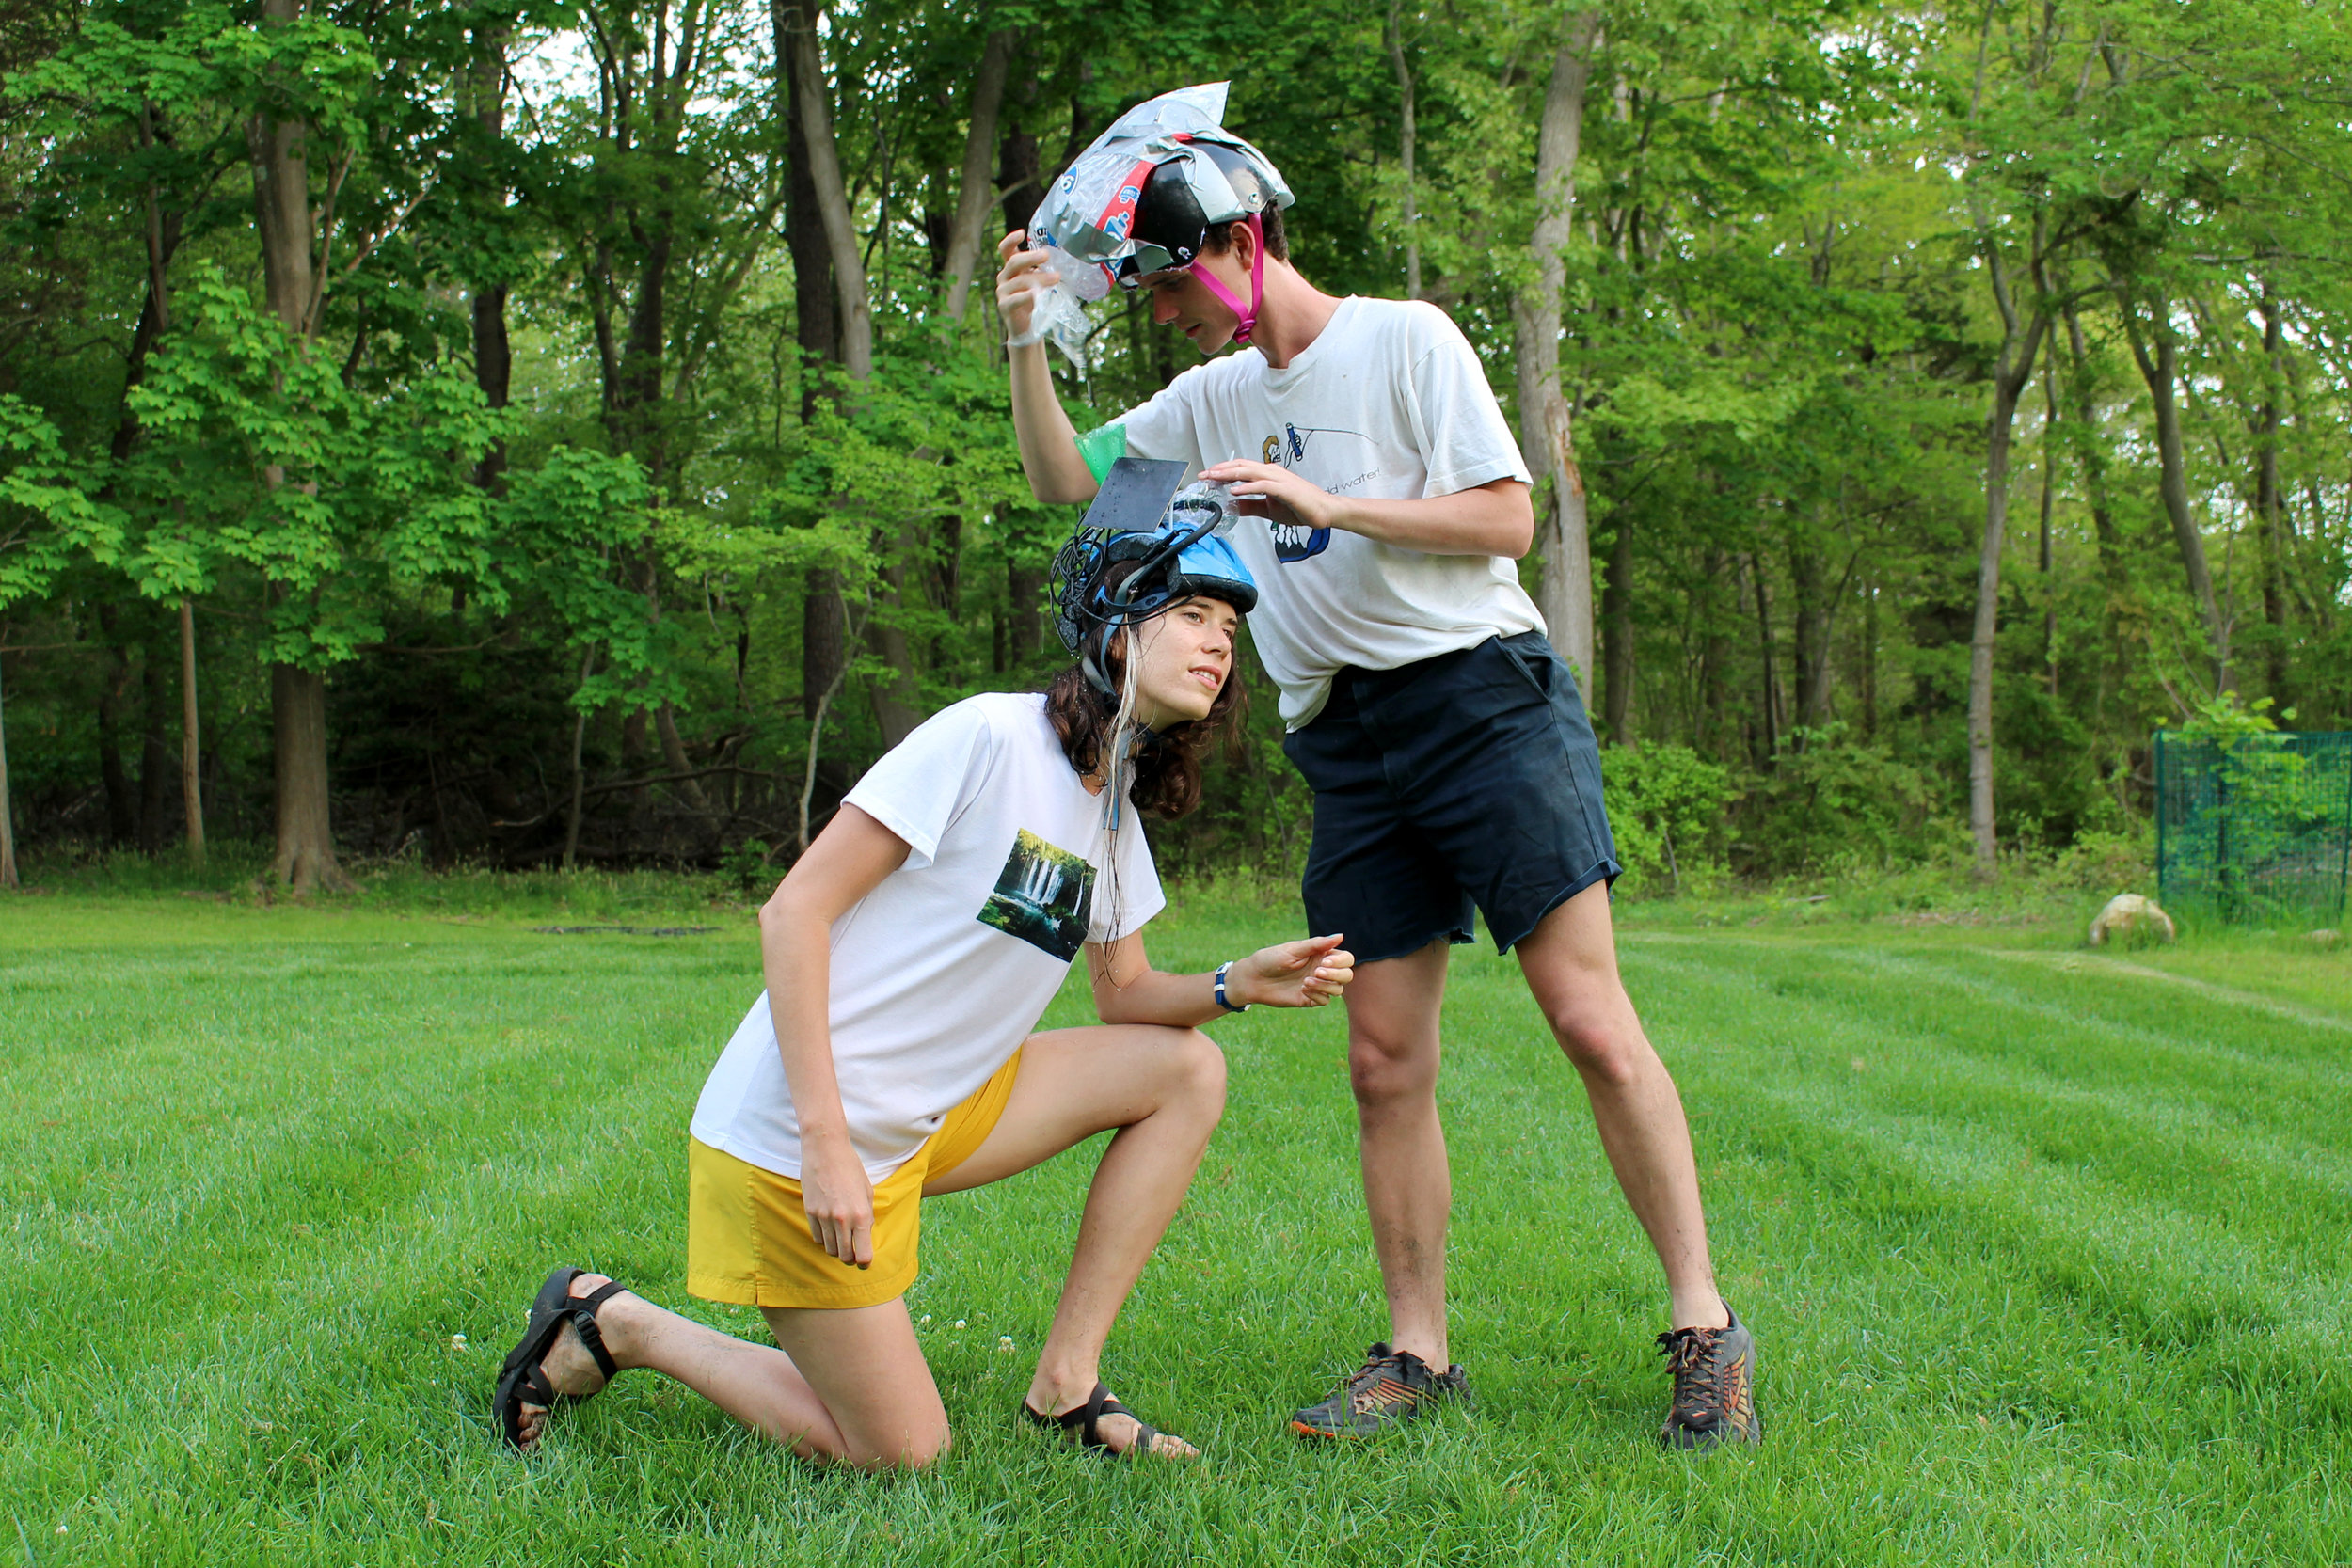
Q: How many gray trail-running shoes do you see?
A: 2